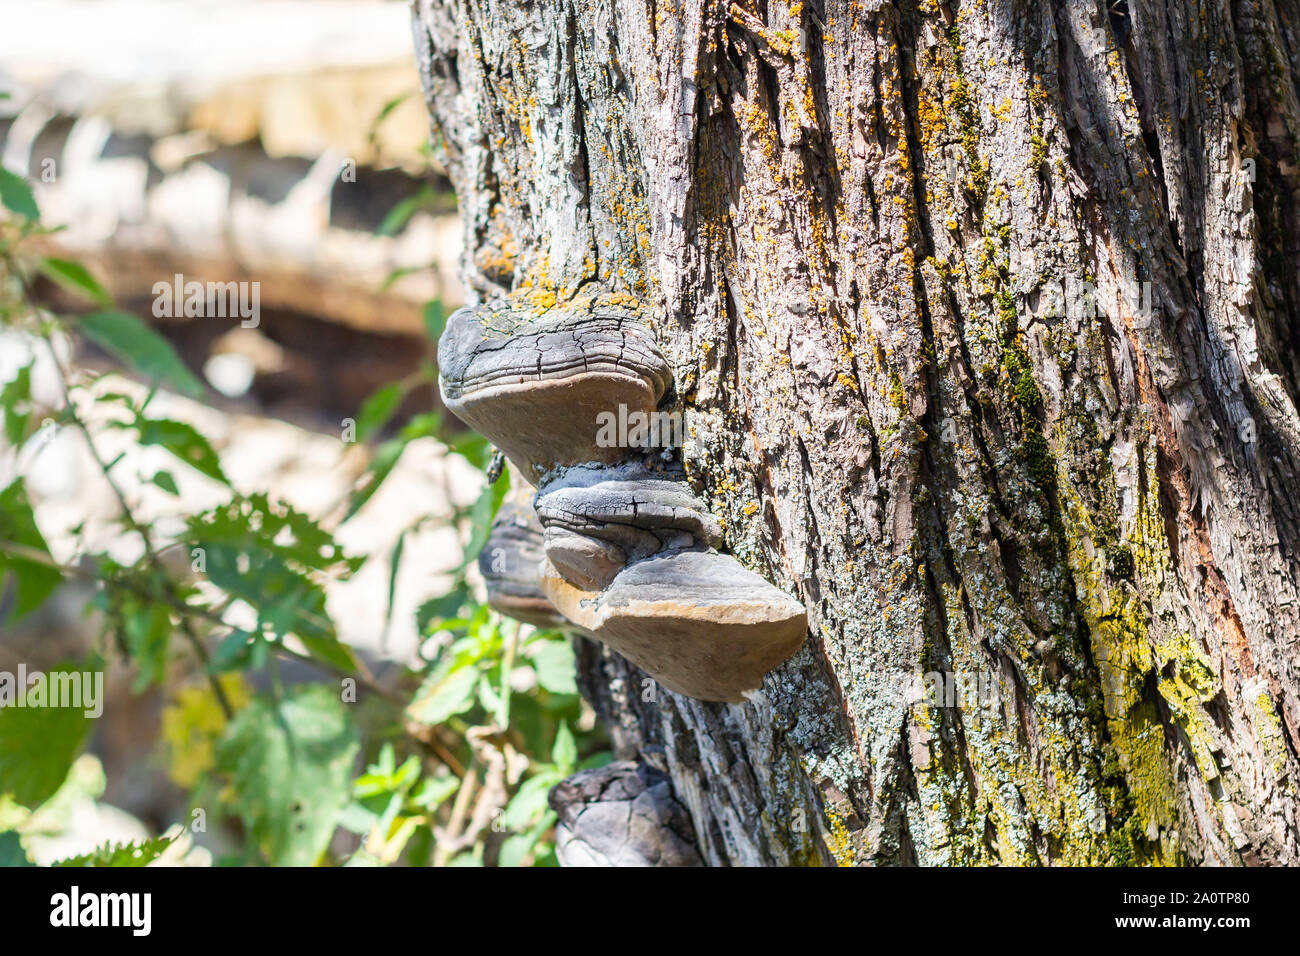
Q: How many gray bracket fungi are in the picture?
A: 5